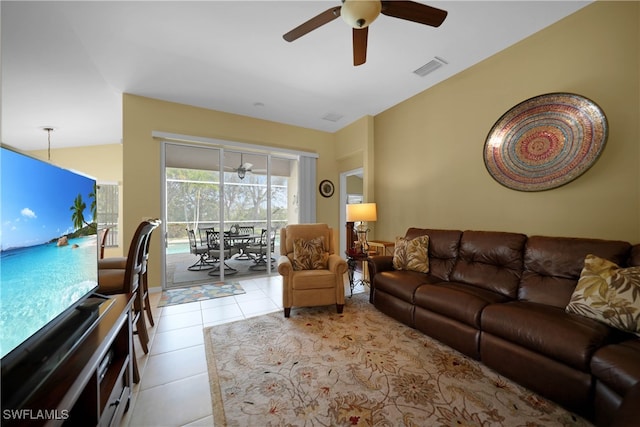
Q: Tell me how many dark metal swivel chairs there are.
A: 6